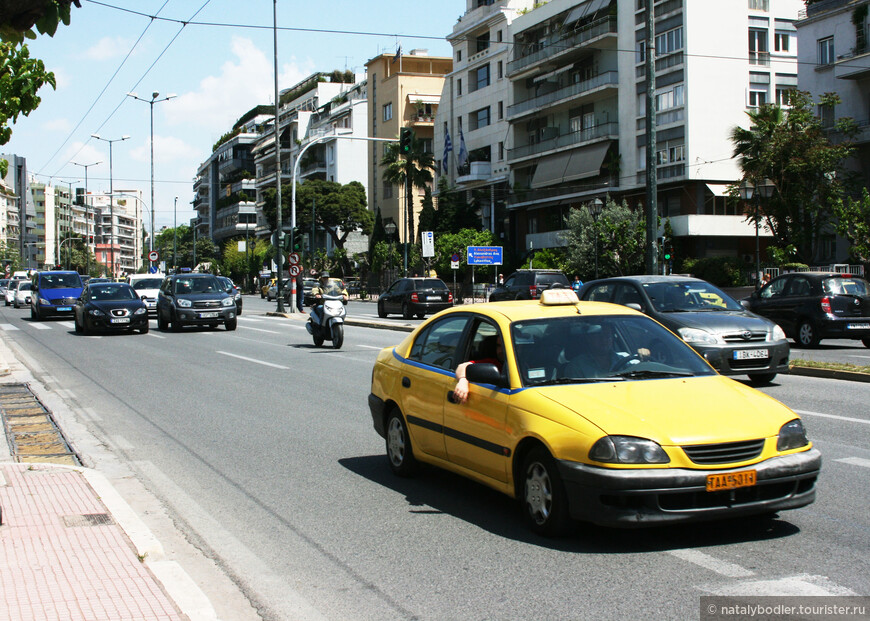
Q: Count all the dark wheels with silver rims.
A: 3